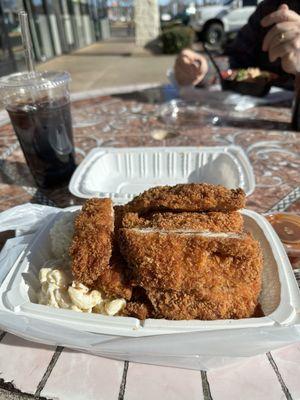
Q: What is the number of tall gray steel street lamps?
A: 0